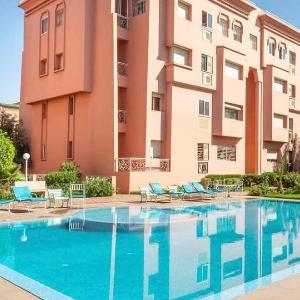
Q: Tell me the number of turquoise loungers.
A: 5